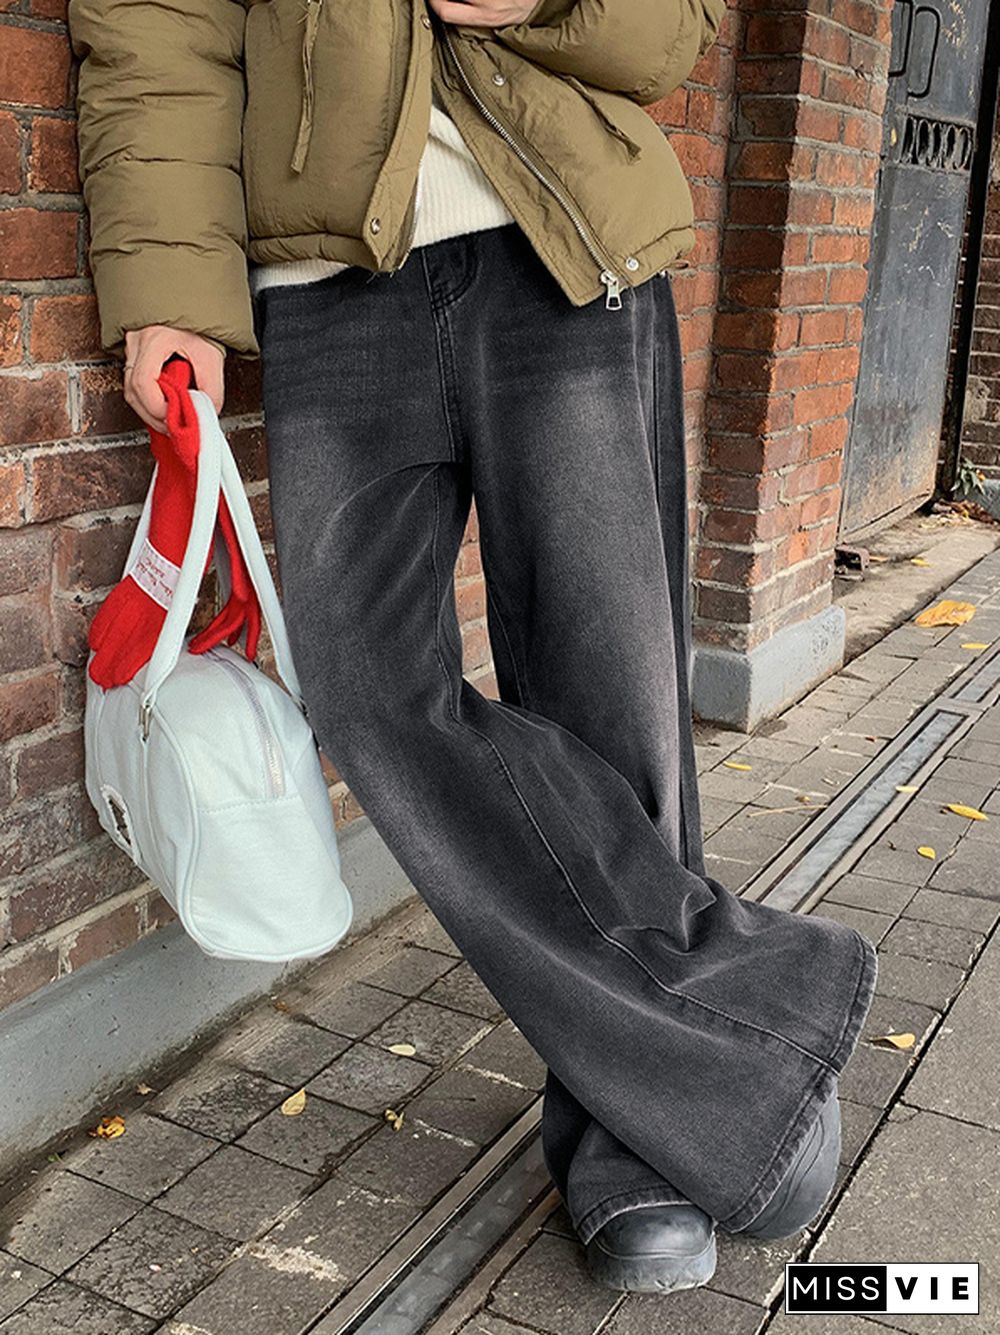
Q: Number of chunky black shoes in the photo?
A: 2